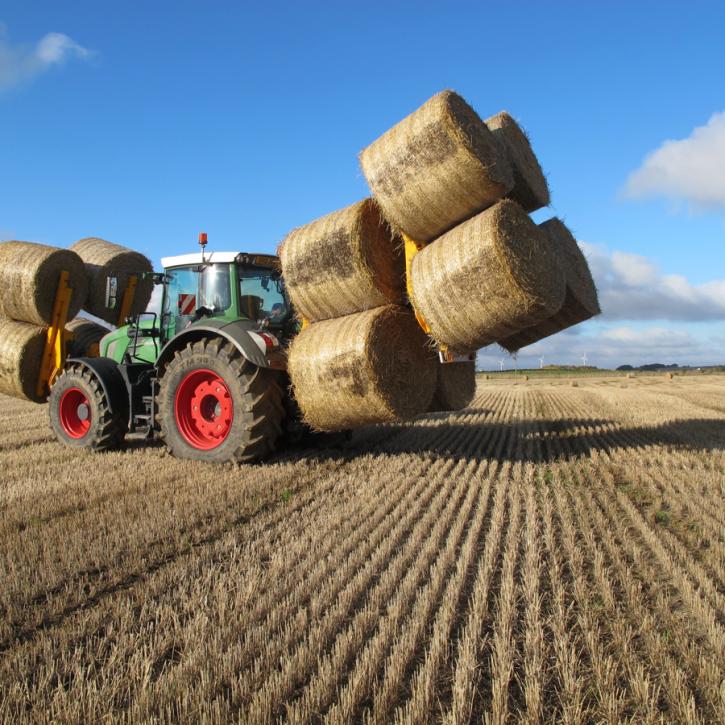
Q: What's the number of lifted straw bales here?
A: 11